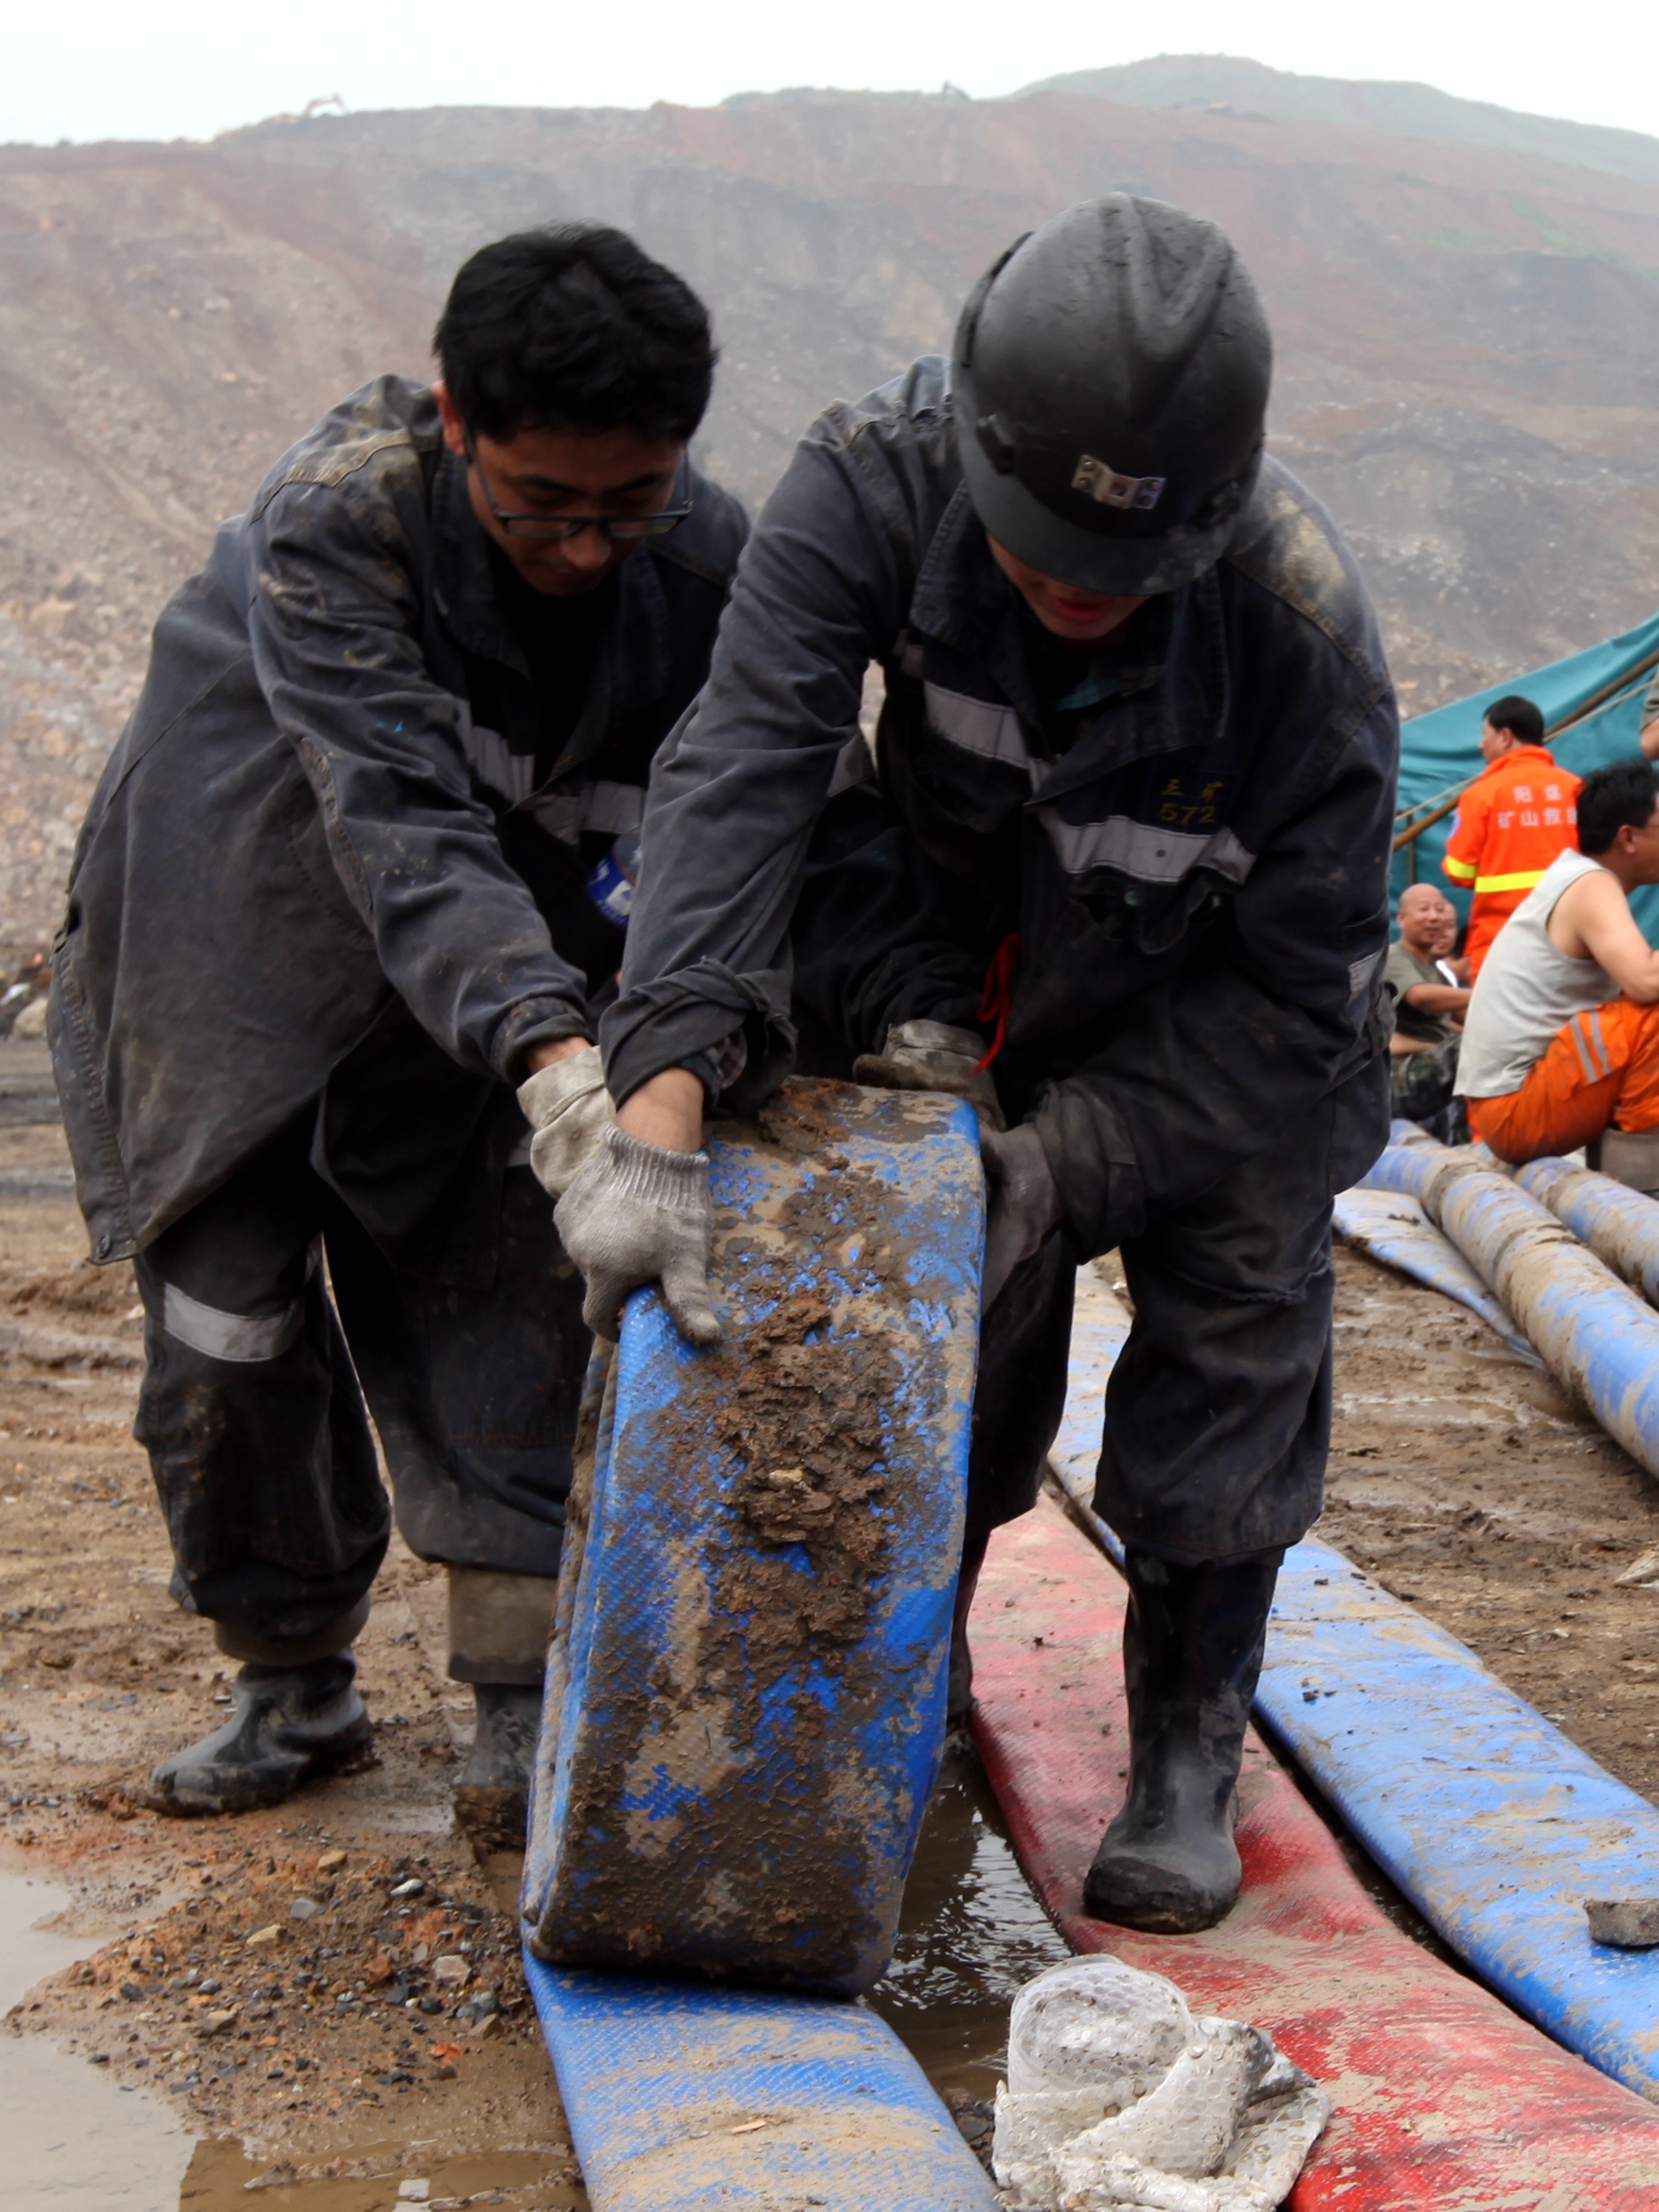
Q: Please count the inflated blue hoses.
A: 2